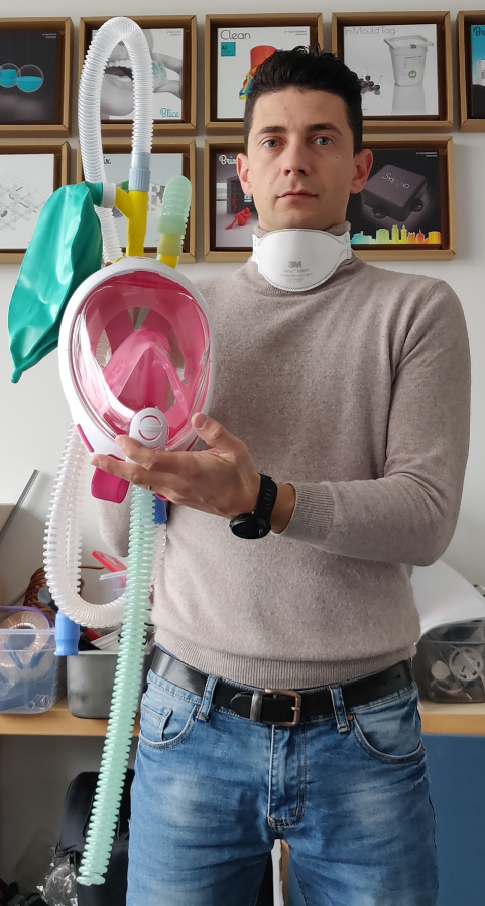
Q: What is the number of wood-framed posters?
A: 9